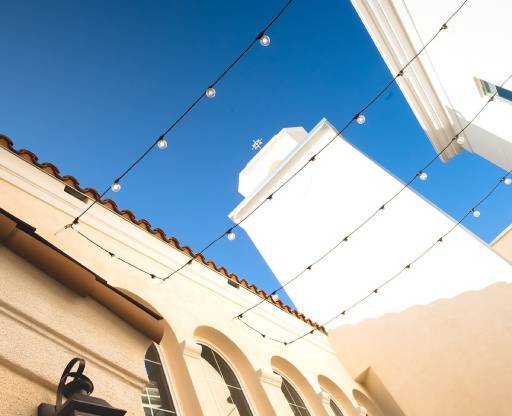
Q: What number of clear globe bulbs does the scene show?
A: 11